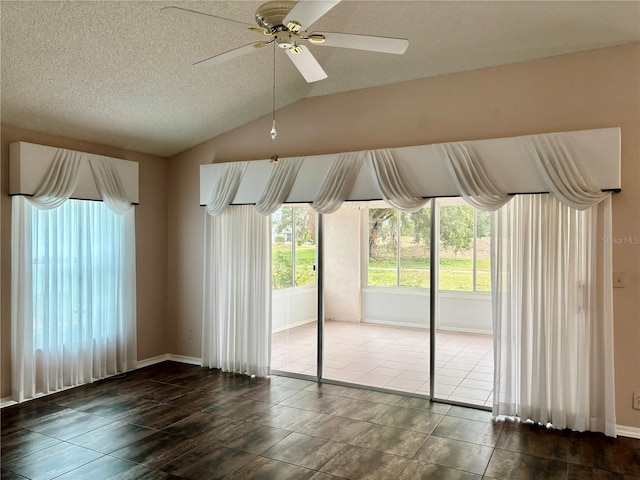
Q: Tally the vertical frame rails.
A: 2